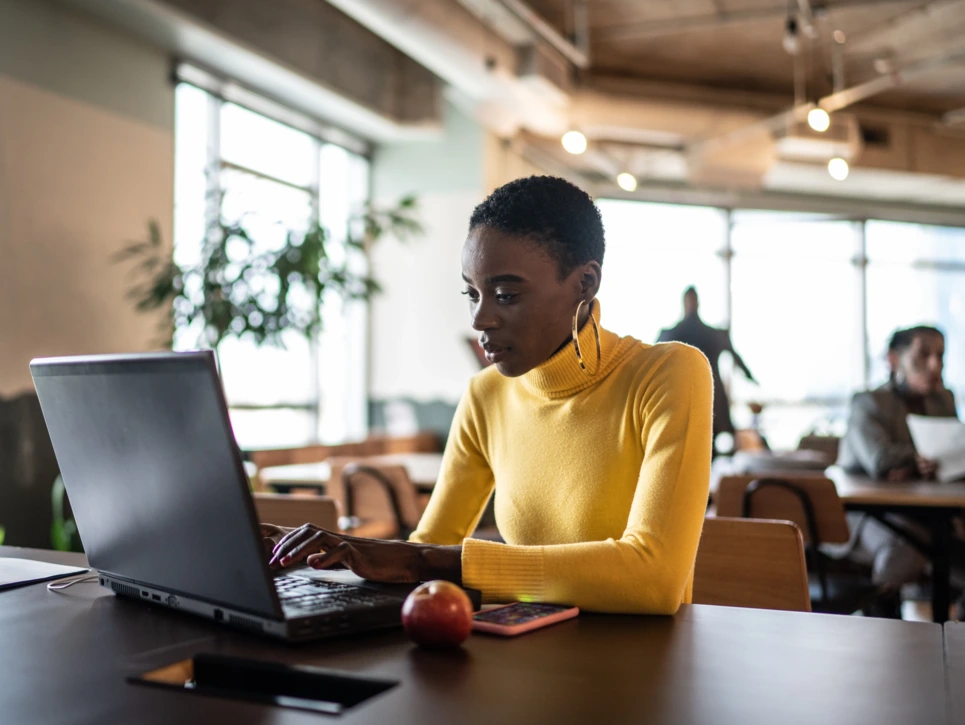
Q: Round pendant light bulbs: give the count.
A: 4